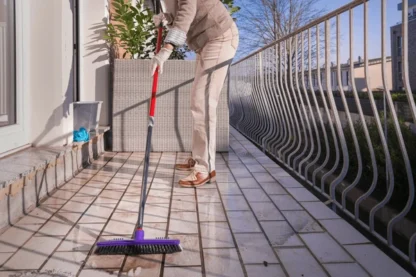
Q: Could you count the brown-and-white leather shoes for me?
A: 2